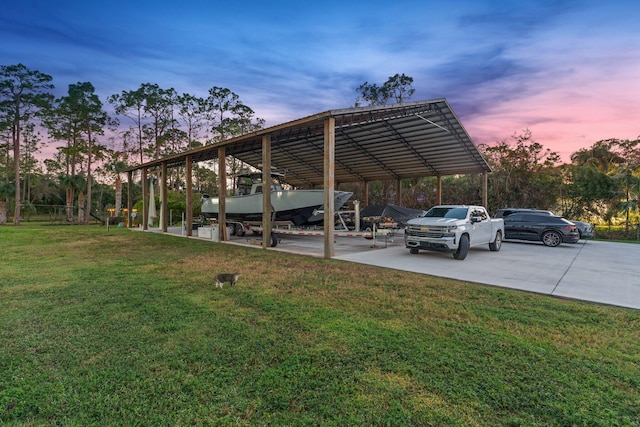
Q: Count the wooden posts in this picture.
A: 11